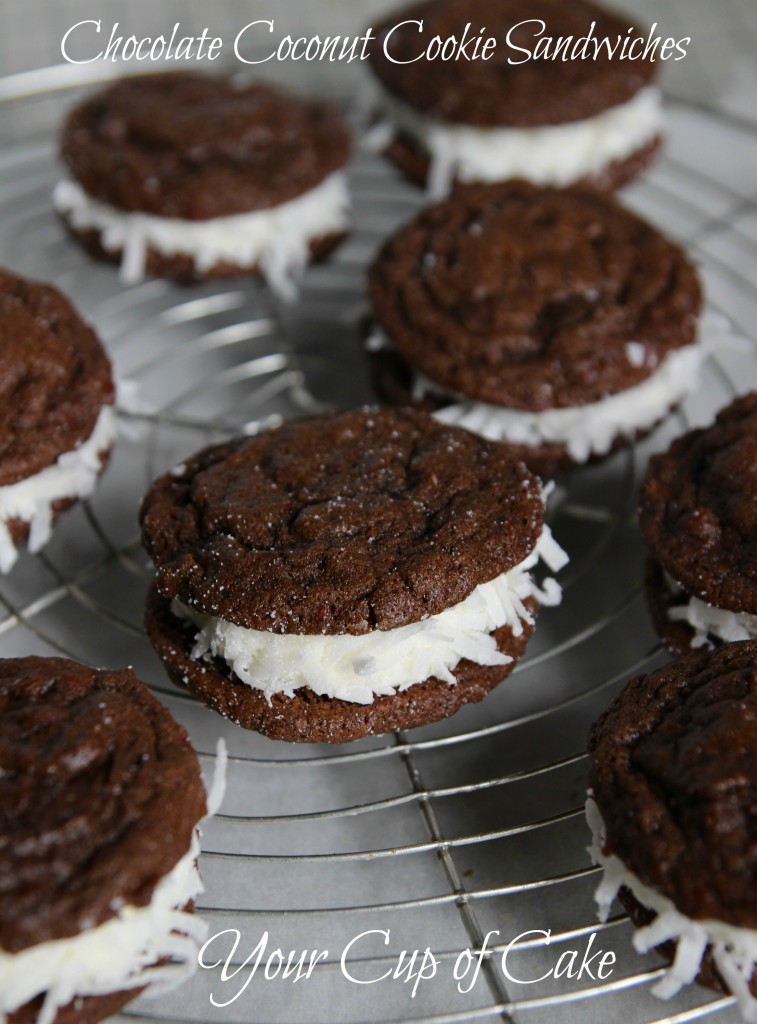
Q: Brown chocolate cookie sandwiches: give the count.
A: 8